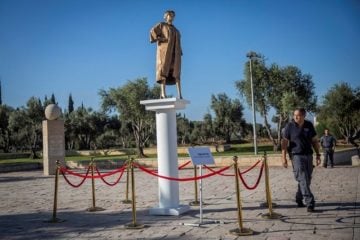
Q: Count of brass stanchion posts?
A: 8